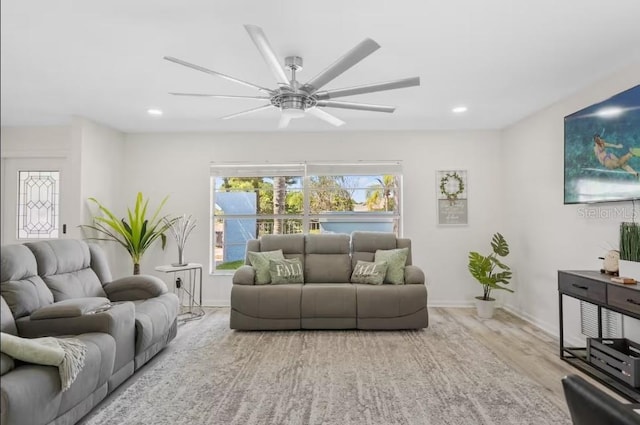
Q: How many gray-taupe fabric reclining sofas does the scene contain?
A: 2